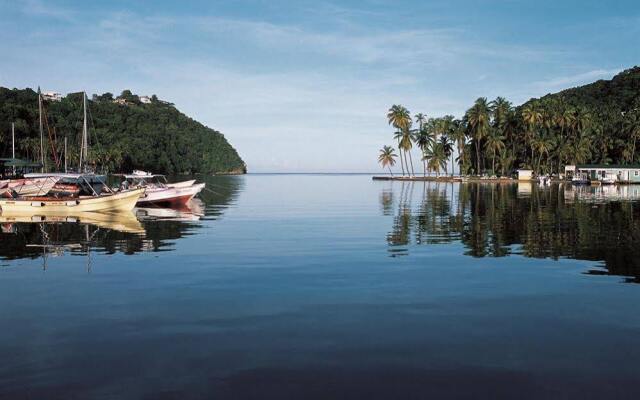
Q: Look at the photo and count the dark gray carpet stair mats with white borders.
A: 0